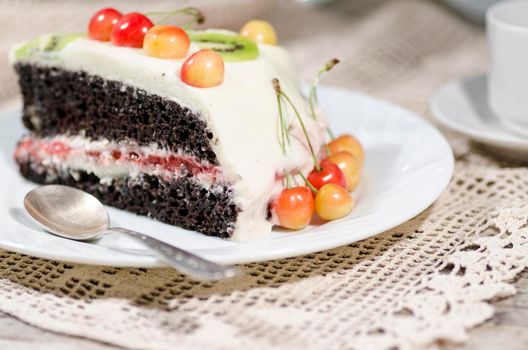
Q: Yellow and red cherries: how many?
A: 10